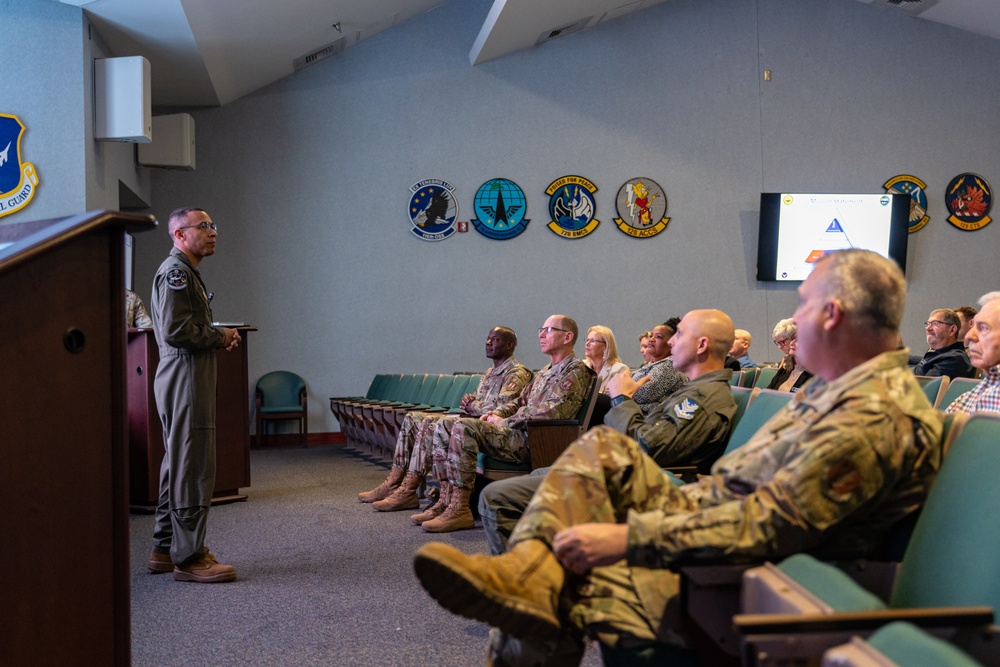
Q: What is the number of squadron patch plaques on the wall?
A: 6